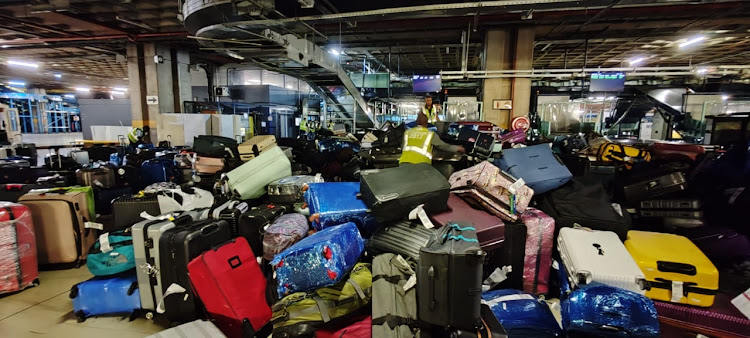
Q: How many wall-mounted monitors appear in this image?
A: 2